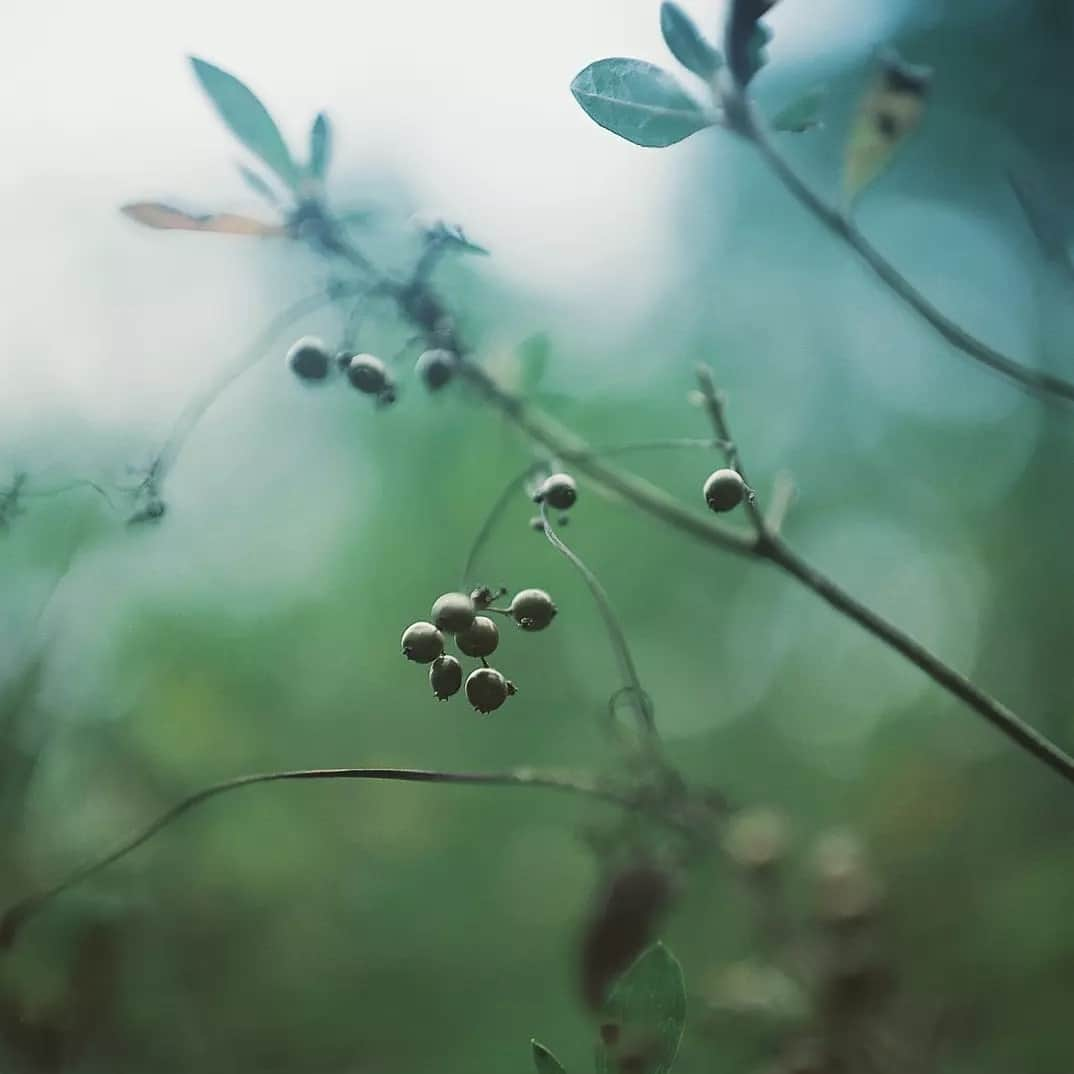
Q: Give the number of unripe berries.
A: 11